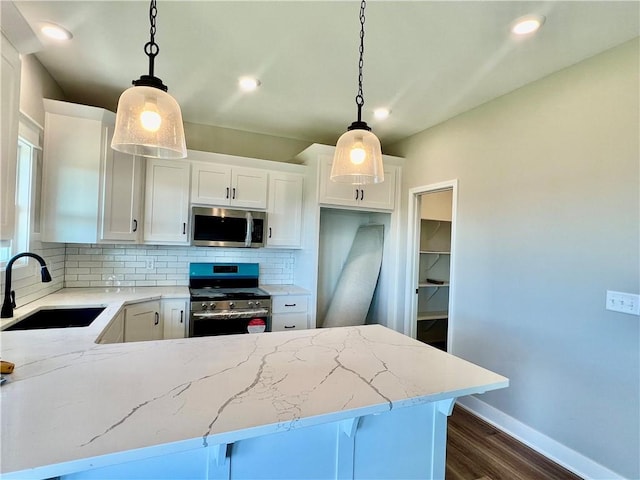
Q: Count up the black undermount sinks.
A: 1